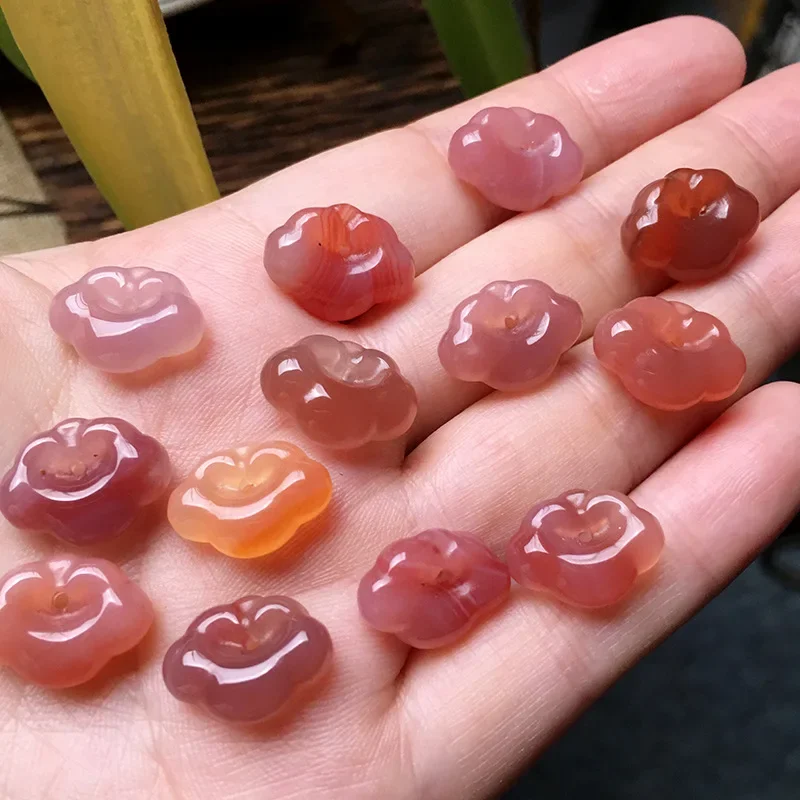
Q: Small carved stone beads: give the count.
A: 13